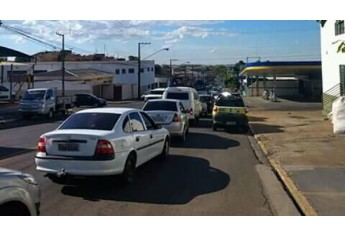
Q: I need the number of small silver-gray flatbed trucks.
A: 1